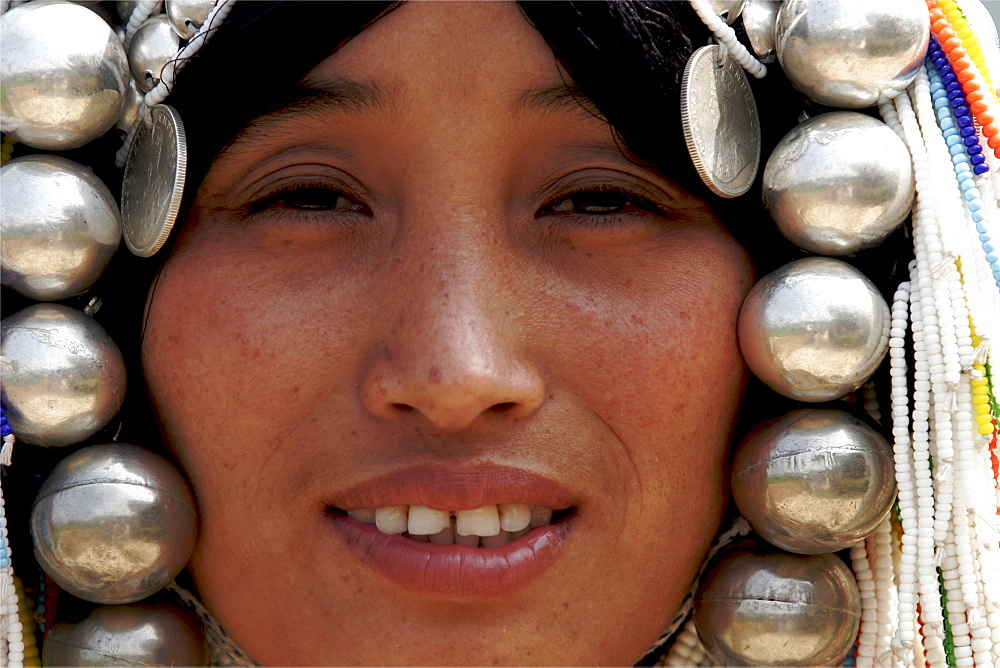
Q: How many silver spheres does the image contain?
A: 10